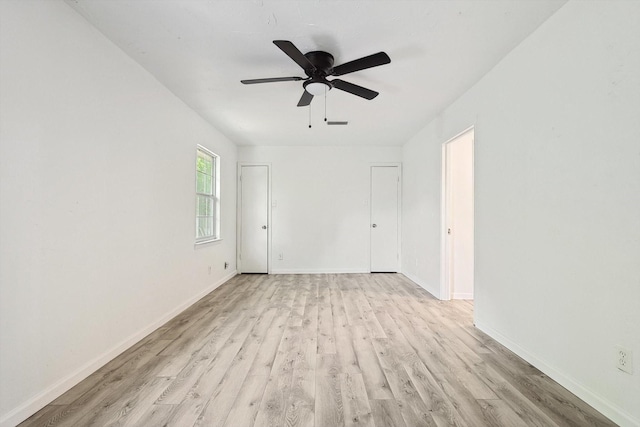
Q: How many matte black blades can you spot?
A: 5